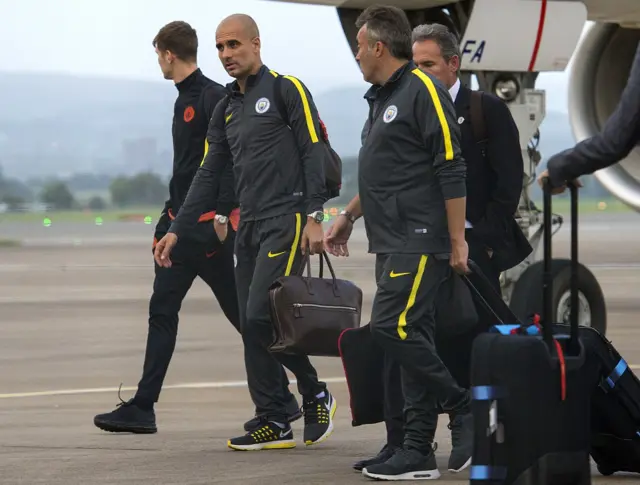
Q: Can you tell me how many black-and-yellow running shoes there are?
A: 2